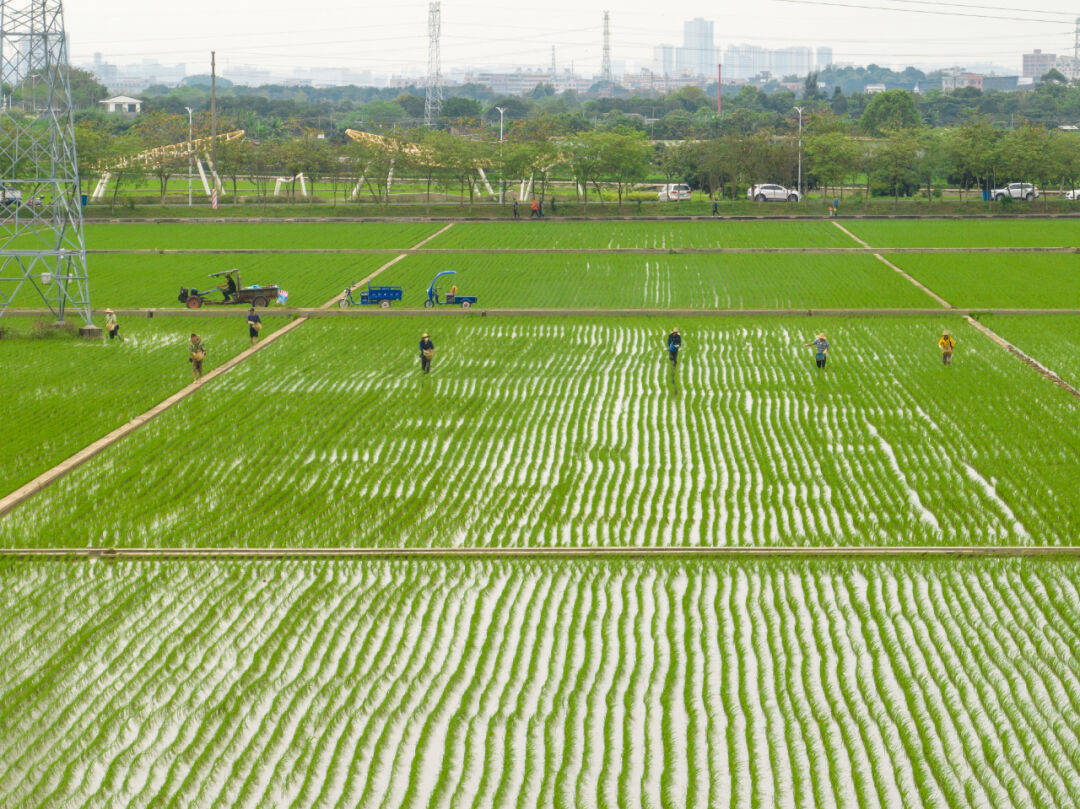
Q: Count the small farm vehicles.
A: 3